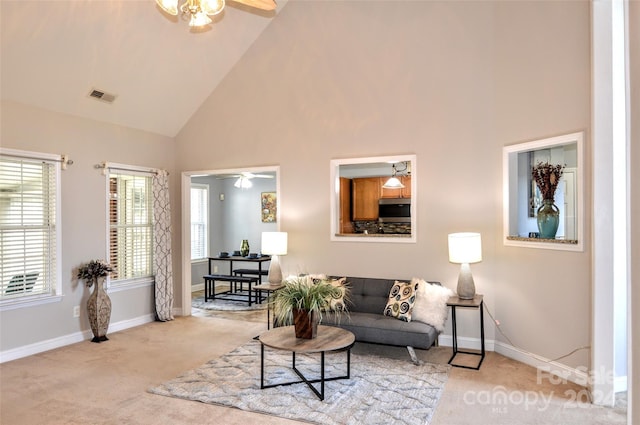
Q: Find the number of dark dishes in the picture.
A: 4